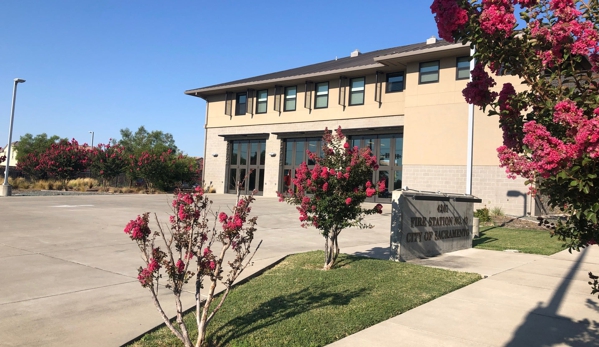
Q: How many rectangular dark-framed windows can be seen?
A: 8